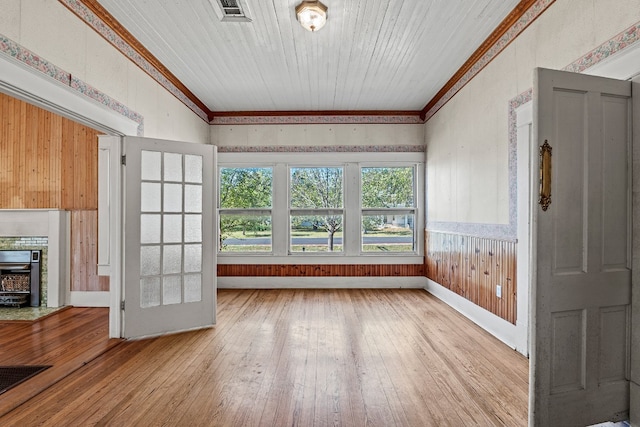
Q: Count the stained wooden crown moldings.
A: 3